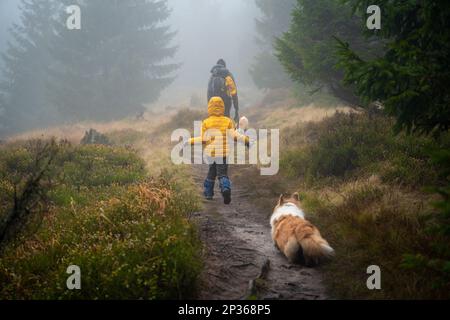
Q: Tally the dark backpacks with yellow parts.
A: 1